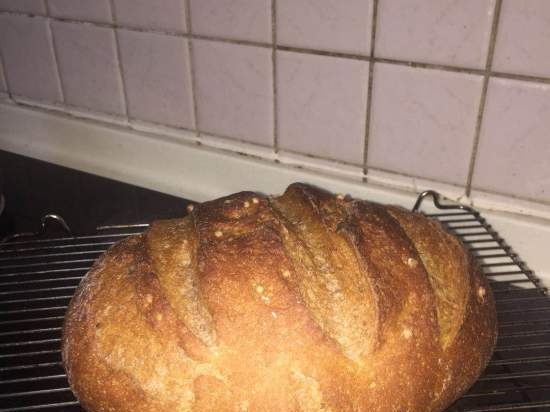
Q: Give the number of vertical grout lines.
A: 7